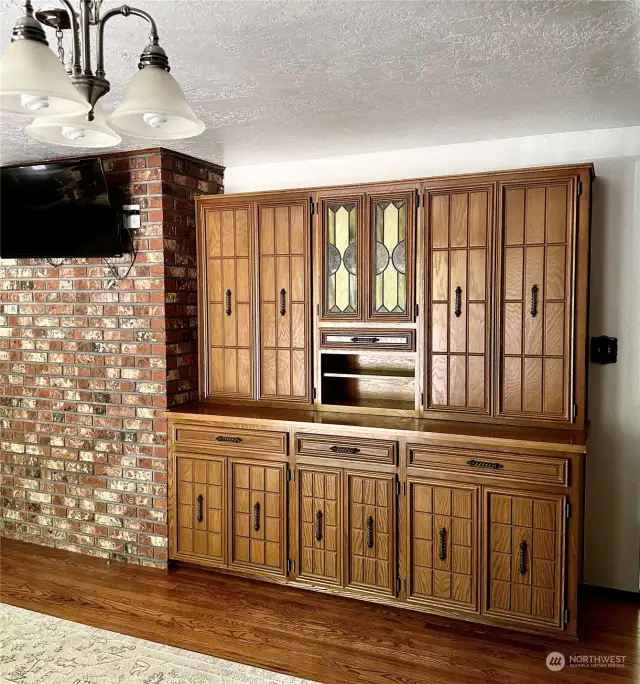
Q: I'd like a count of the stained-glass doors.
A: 2